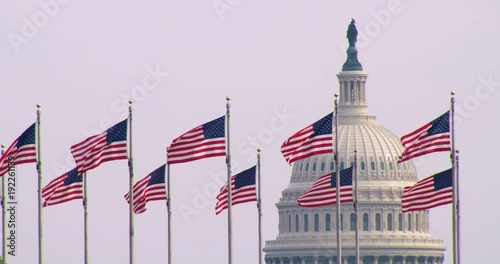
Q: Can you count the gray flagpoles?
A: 11